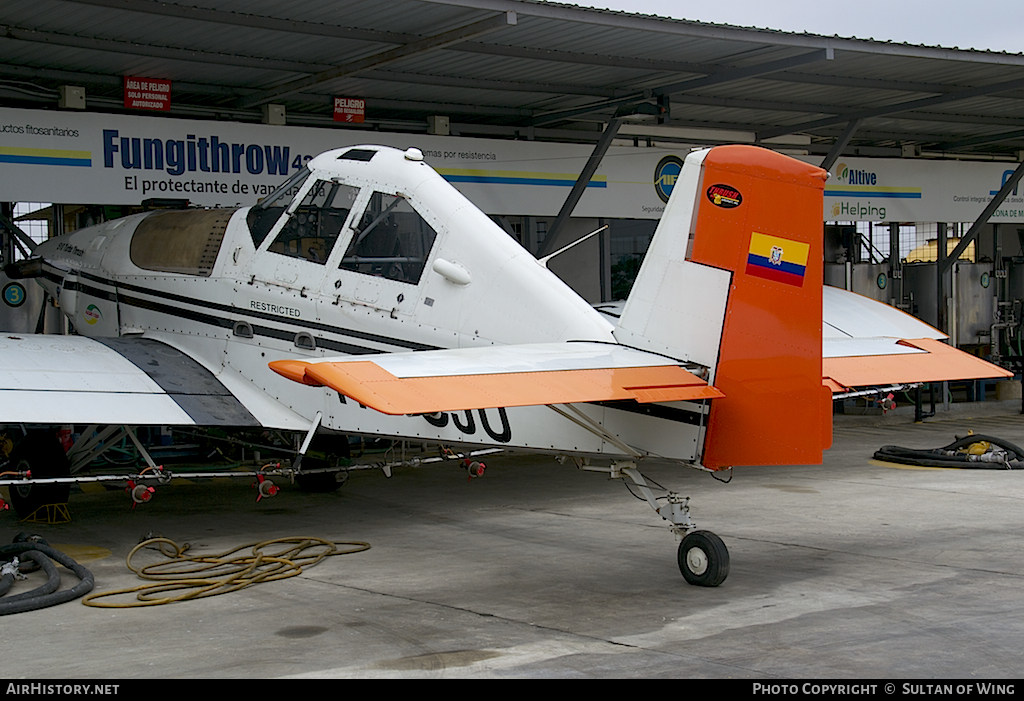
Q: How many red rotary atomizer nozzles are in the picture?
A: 5